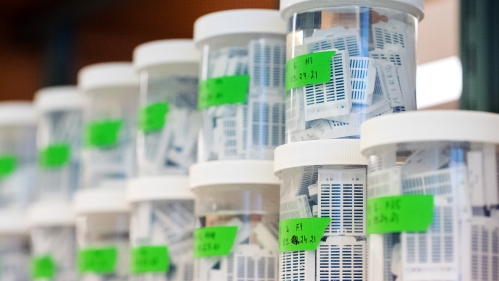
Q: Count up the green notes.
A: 12